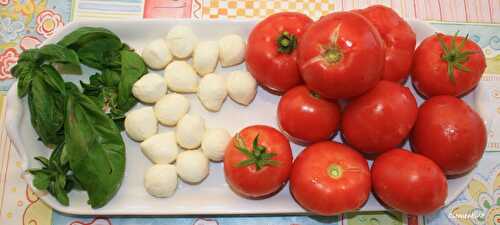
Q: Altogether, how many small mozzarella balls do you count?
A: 15